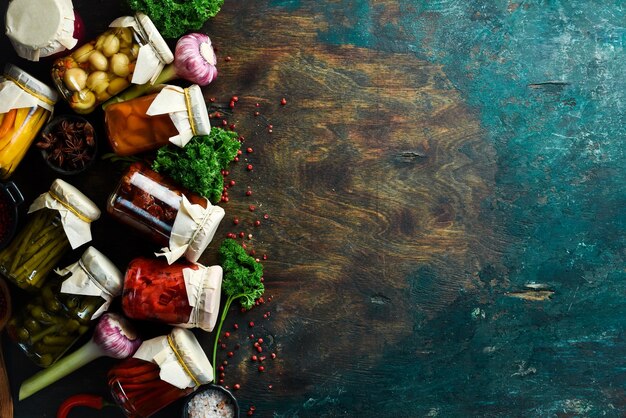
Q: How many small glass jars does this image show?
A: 9